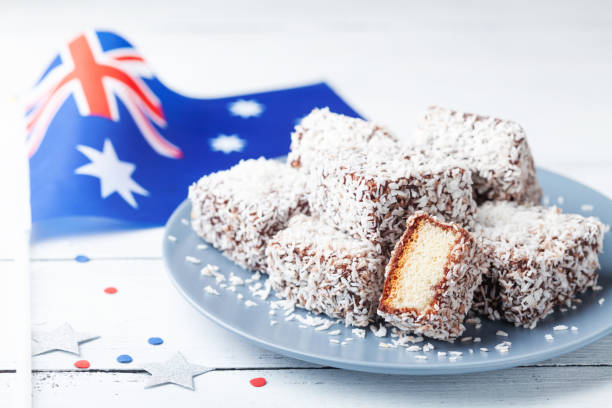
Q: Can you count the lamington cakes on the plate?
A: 7